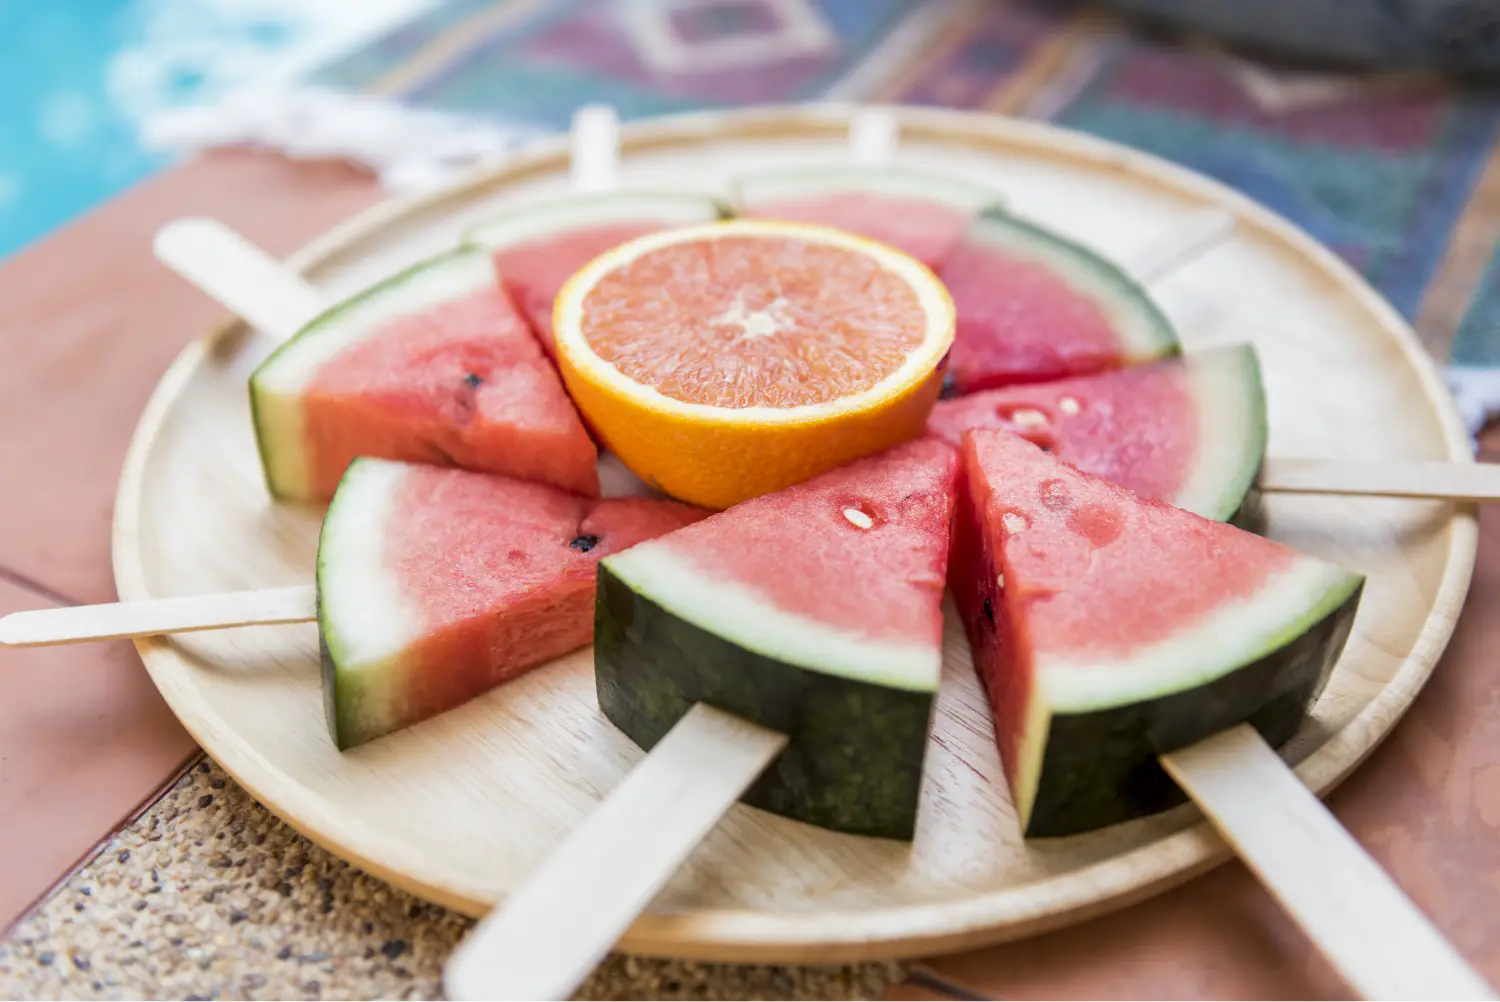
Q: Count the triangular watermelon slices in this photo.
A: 8